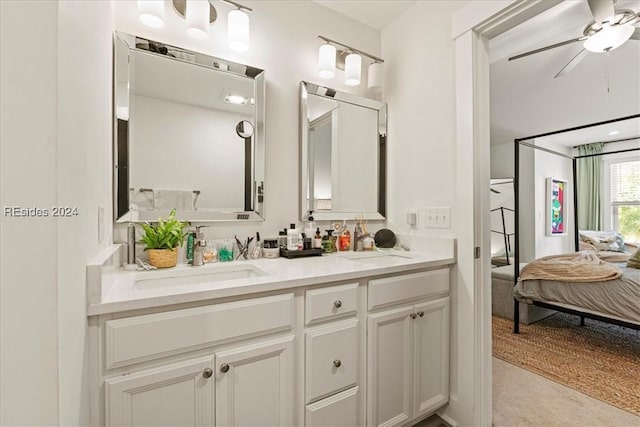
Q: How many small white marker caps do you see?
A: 0